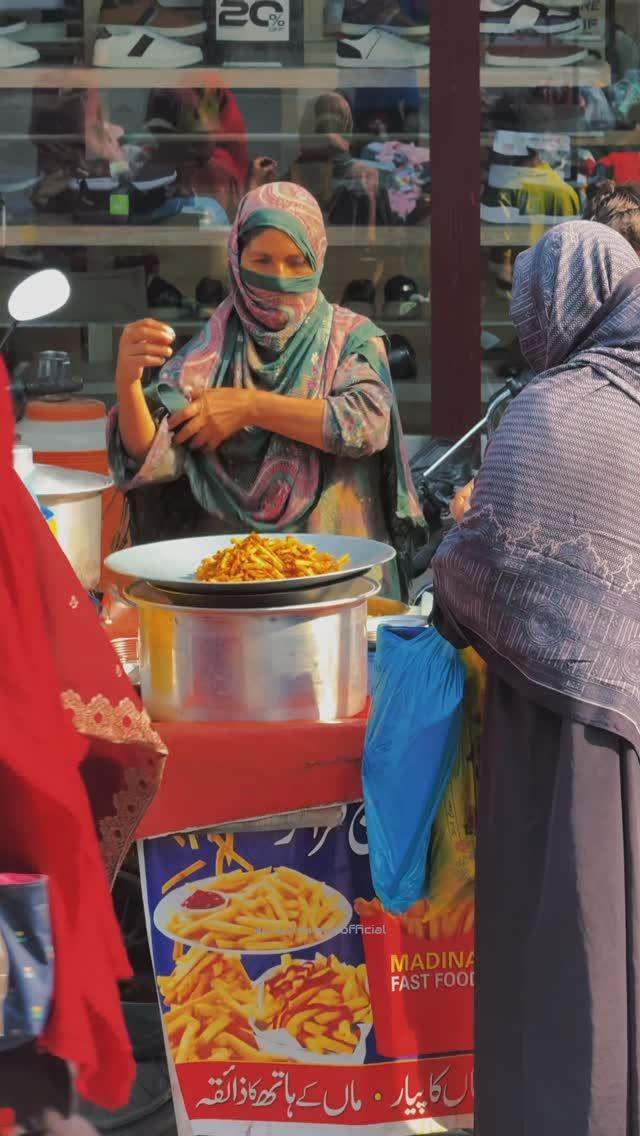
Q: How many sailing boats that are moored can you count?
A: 0